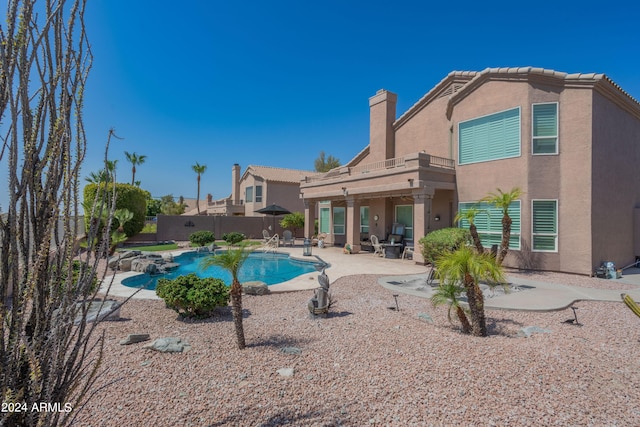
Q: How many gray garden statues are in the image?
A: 1